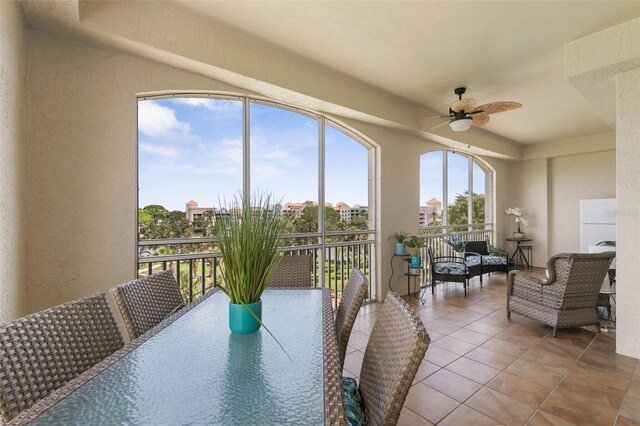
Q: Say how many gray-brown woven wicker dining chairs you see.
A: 5